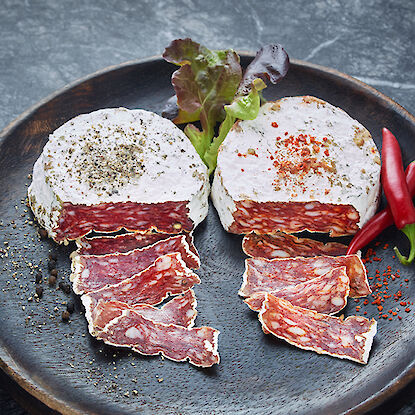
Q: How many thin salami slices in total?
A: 9